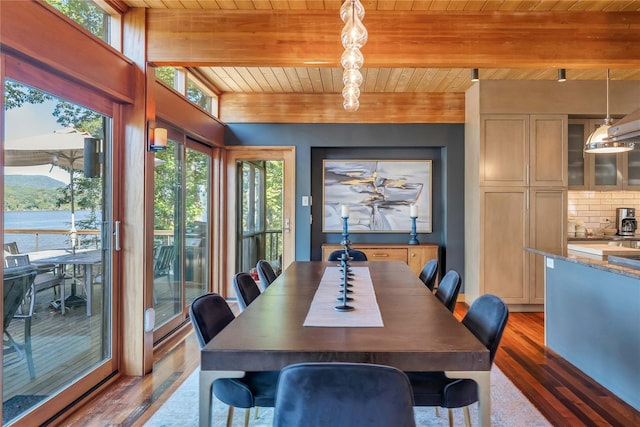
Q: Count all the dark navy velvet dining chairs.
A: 8